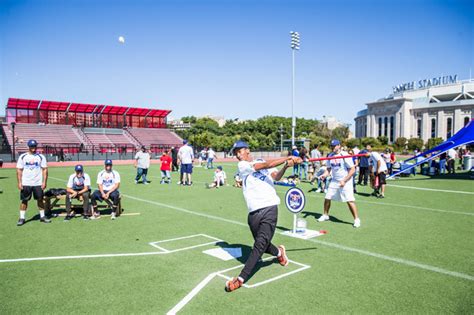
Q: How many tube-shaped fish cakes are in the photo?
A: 0